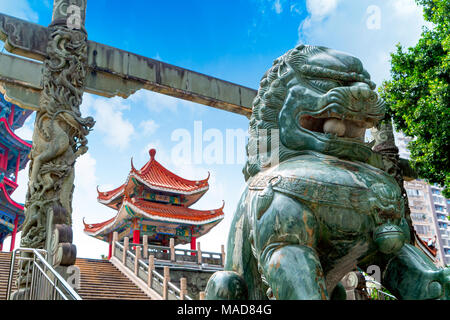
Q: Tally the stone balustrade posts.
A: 11